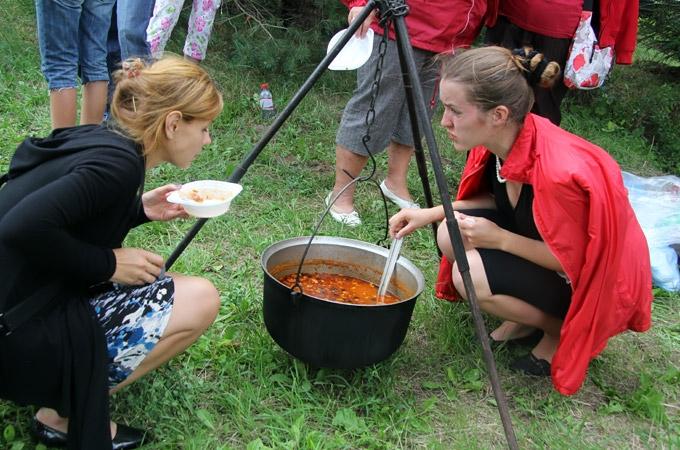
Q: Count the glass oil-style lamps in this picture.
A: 0